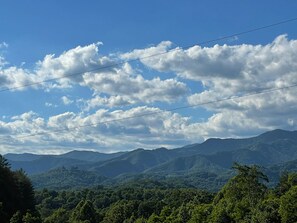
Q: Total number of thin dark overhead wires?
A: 2